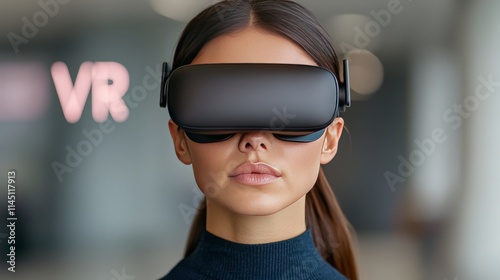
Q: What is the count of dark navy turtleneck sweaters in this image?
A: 1